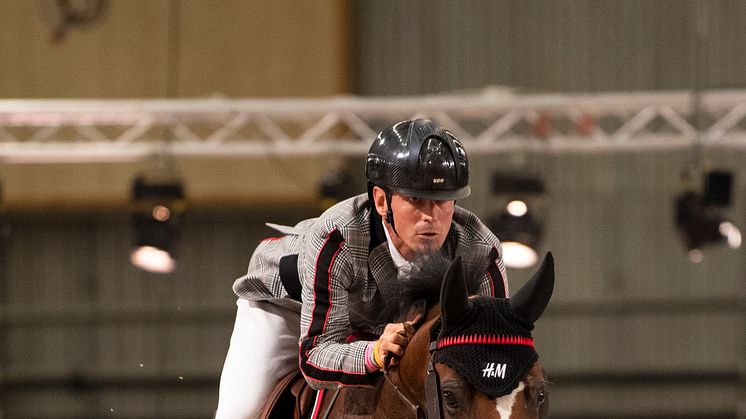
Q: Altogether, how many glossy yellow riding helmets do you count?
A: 0